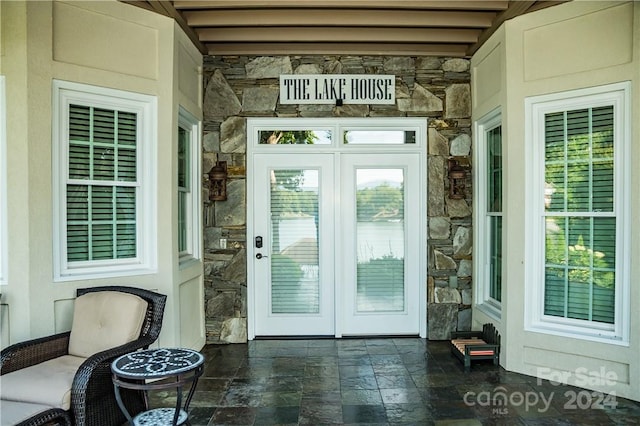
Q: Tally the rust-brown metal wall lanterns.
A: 2